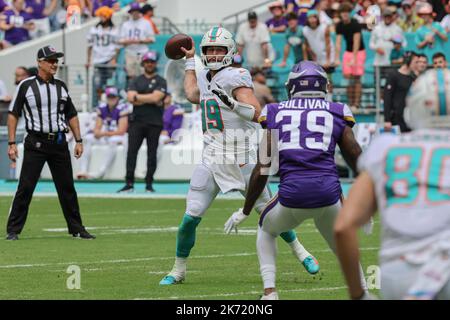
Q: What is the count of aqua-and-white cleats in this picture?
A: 2